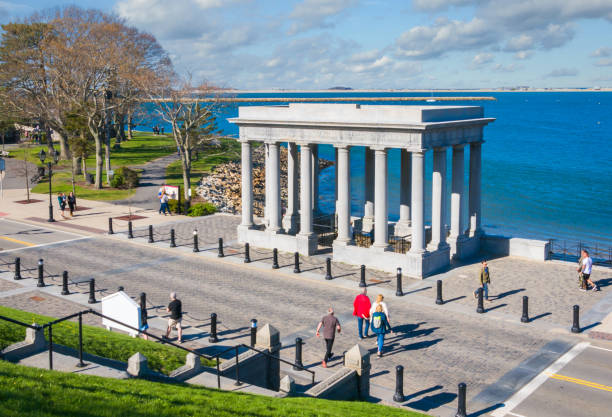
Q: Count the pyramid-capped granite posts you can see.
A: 6